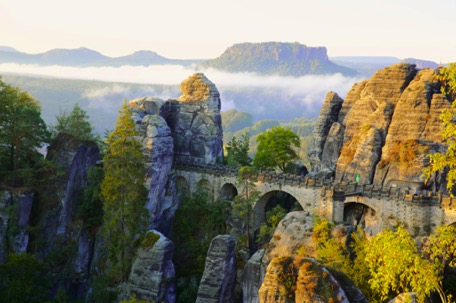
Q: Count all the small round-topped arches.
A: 3